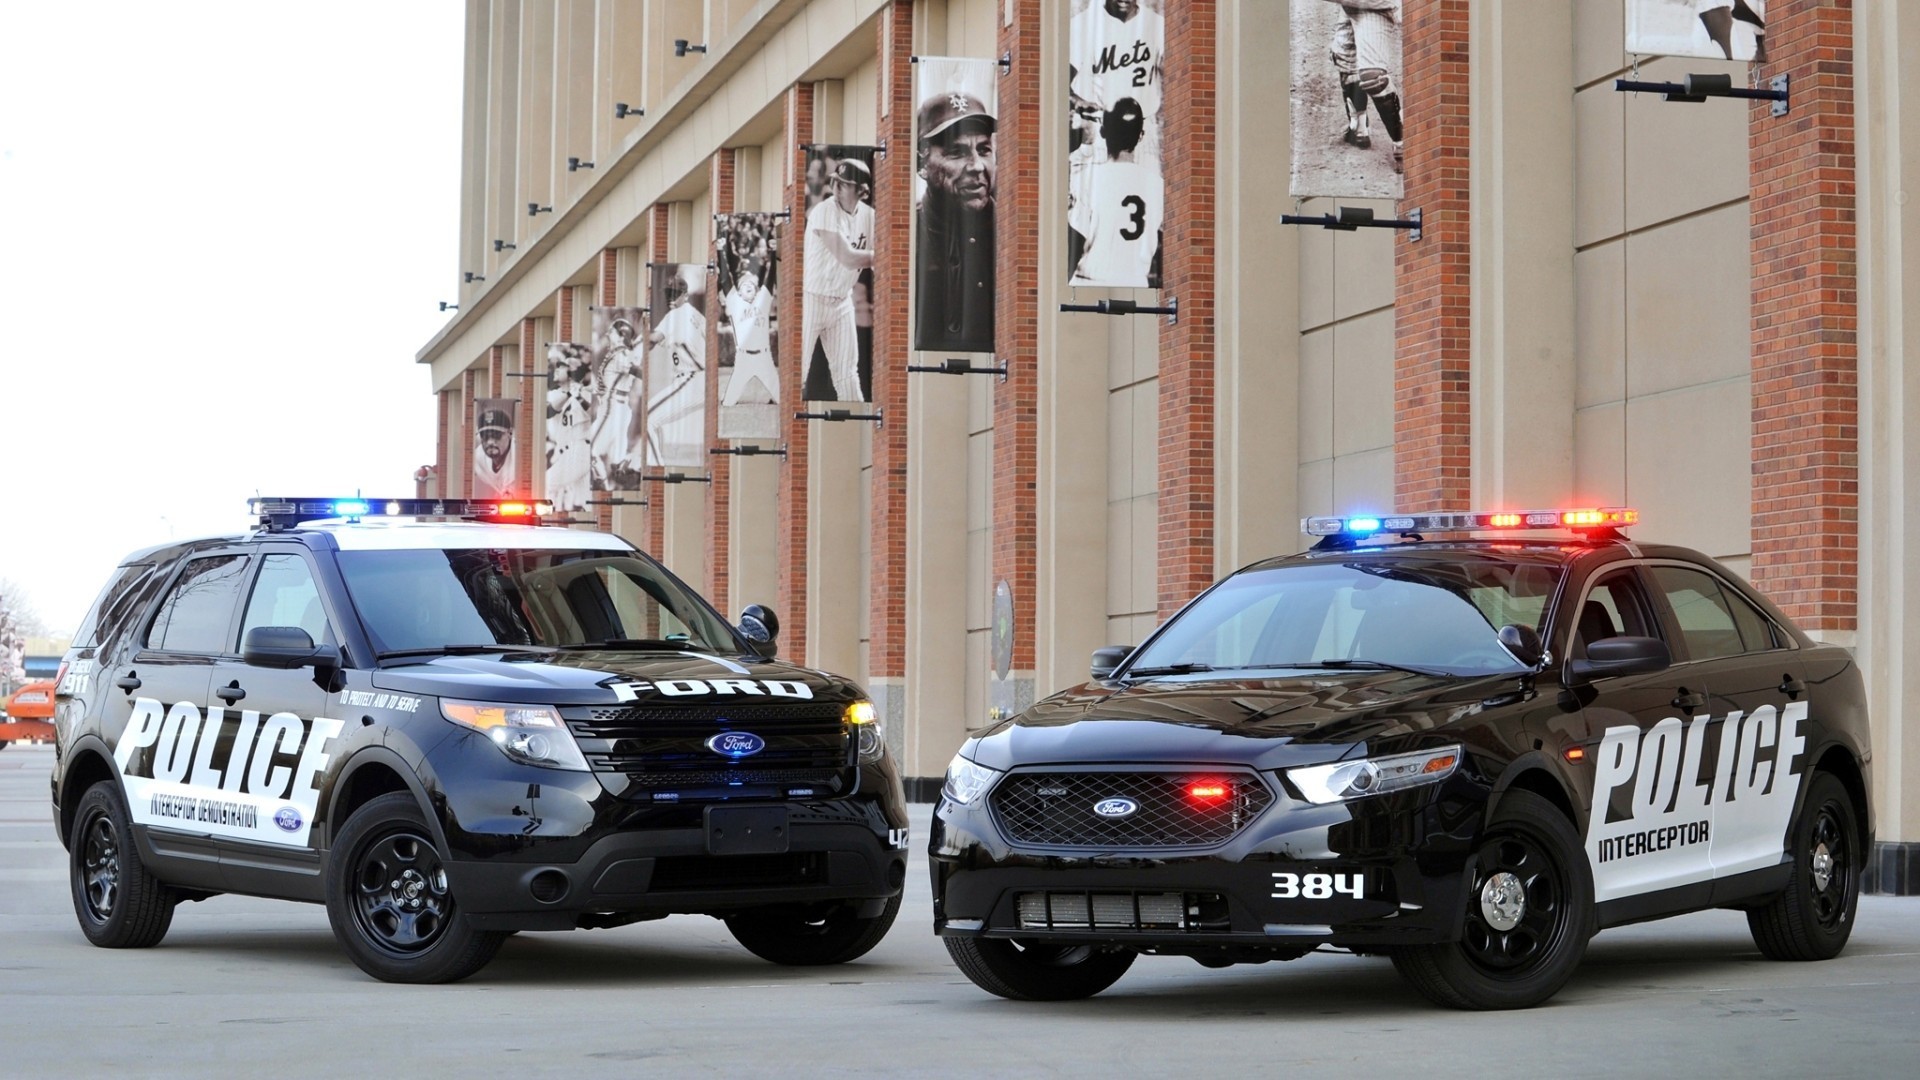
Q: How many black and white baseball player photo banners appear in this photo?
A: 10